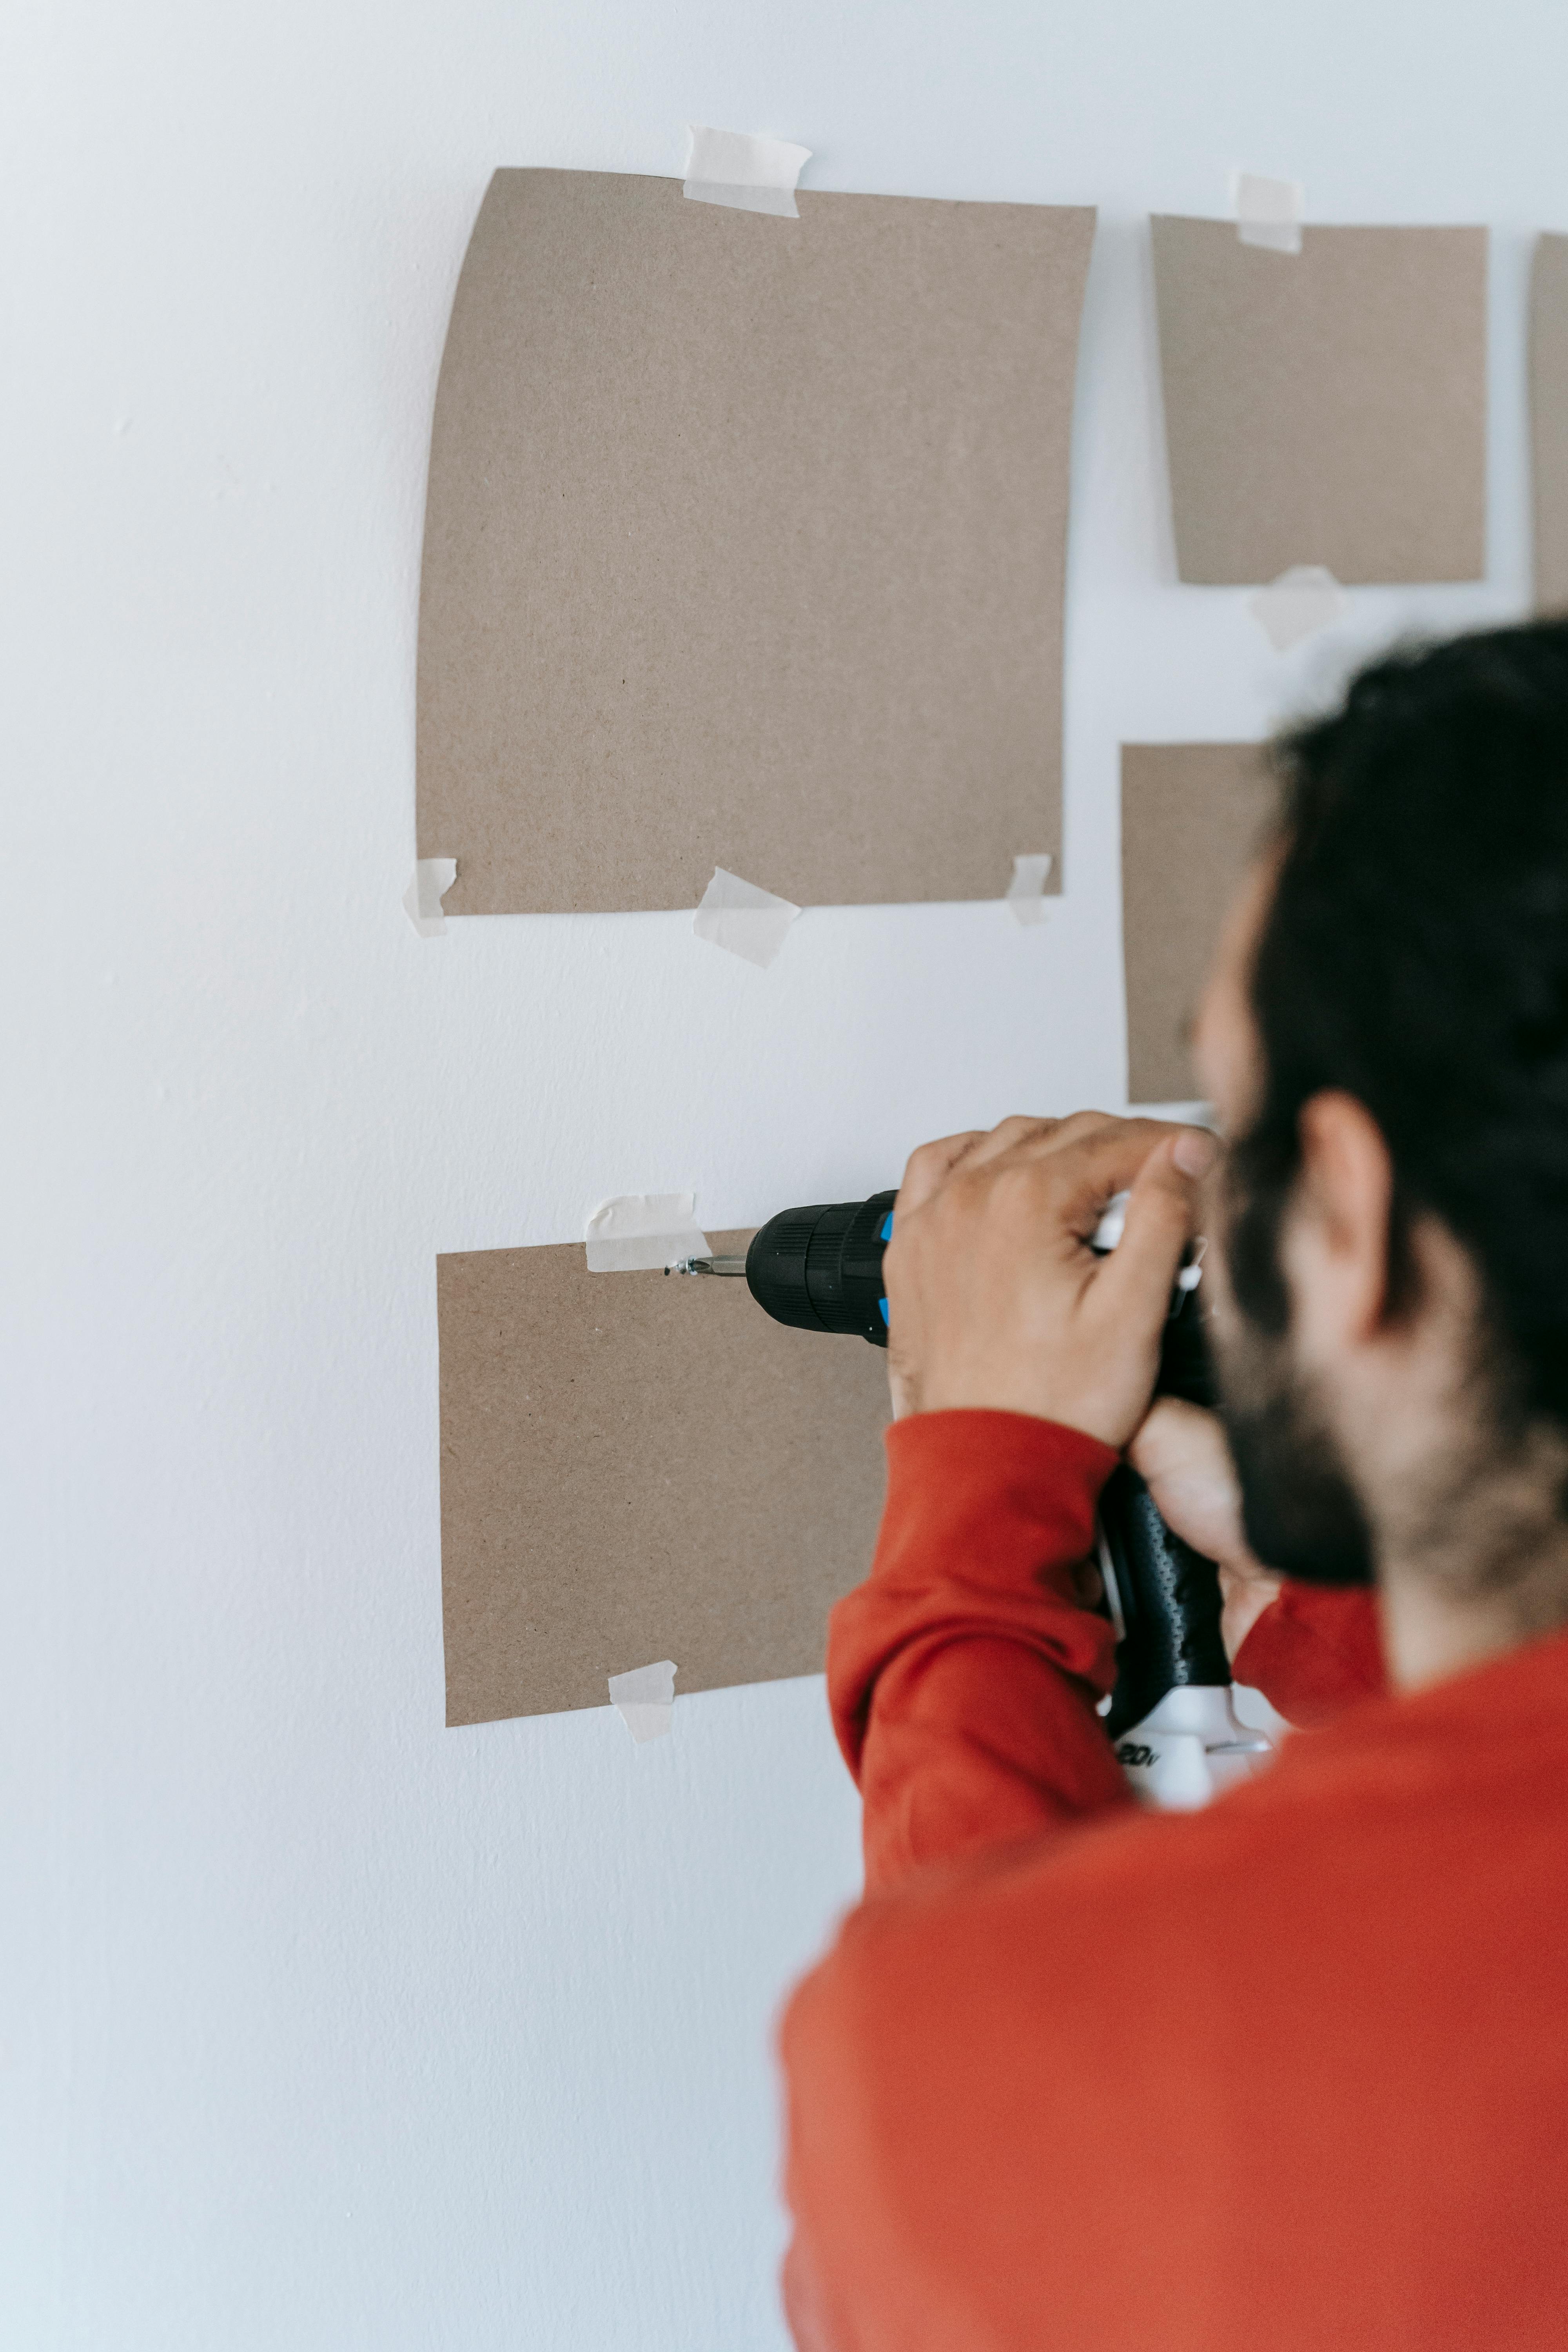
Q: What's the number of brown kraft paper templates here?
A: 5